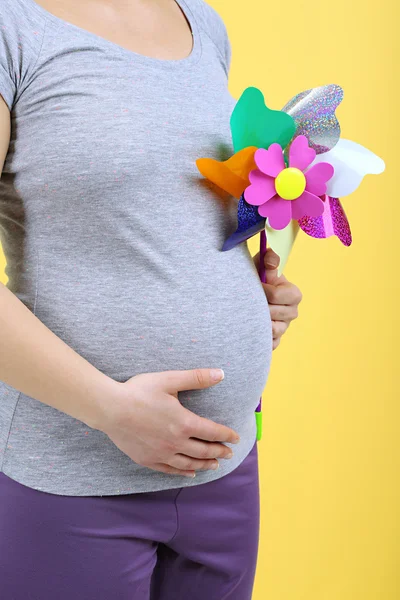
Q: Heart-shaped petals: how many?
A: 6